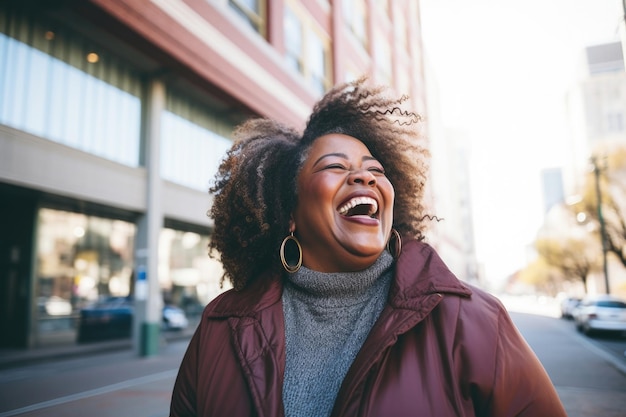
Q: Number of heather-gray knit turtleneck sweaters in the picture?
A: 1